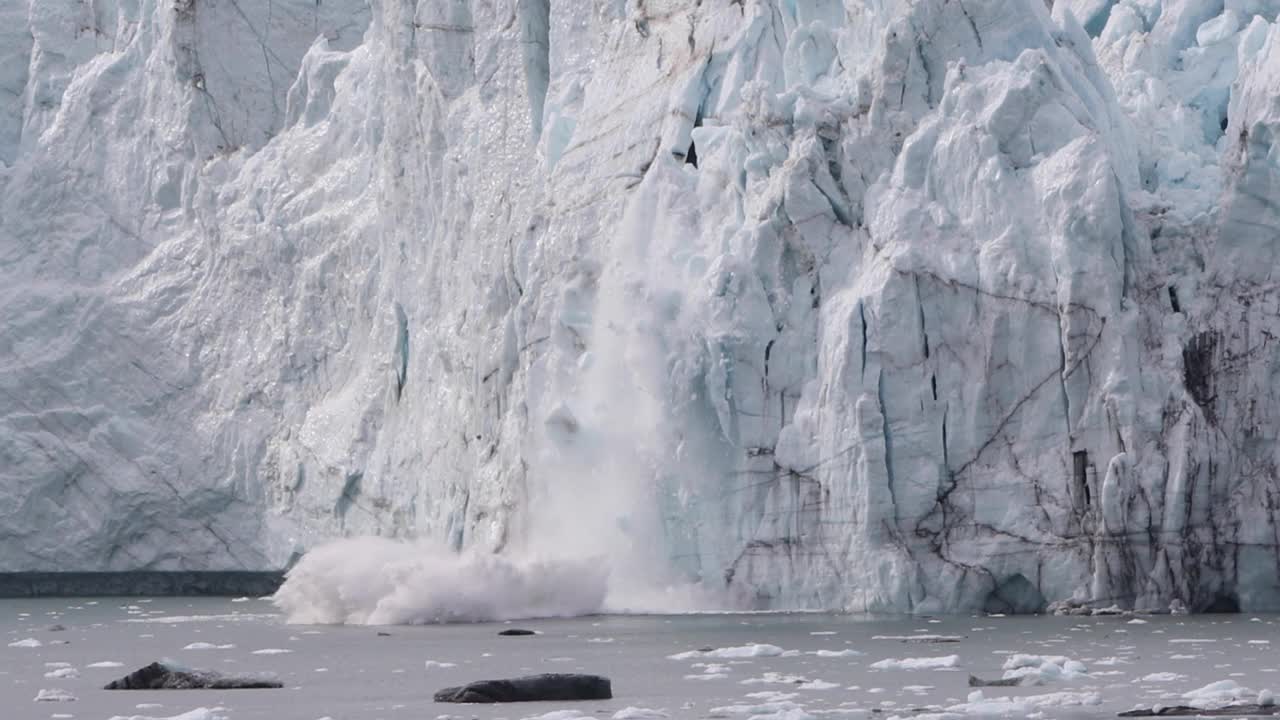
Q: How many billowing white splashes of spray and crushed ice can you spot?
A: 1